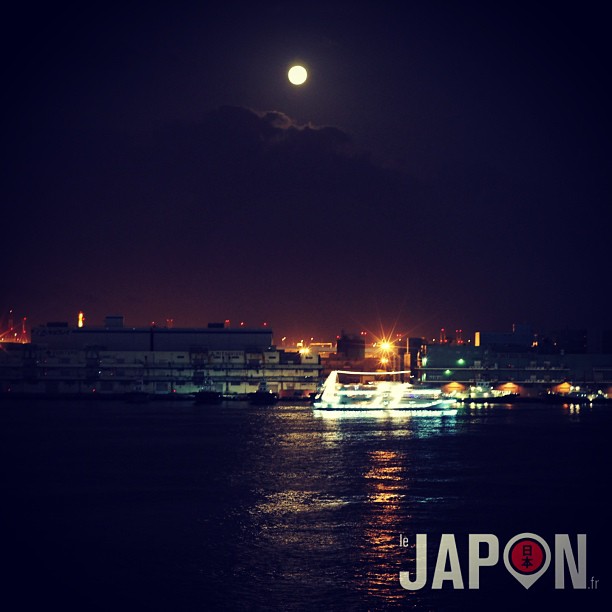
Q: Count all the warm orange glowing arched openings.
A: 3